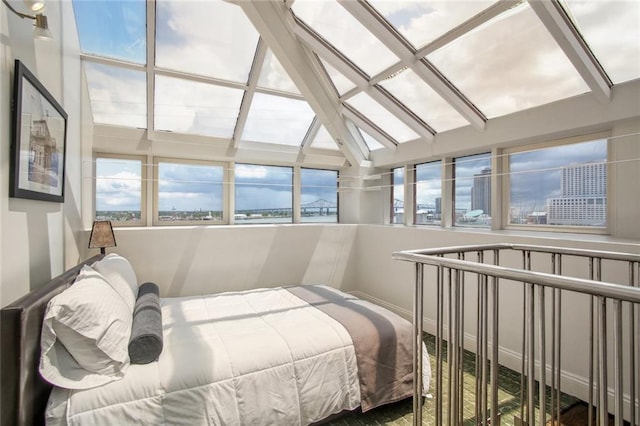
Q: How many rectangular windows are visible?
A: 8